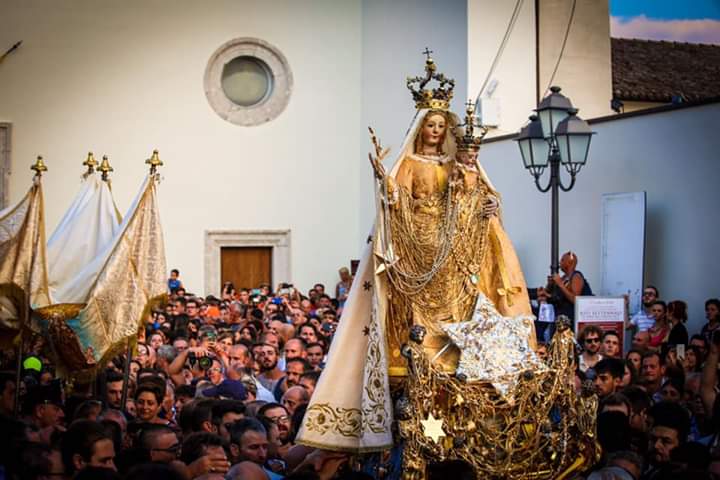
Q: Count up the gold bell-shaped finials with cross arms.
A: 4